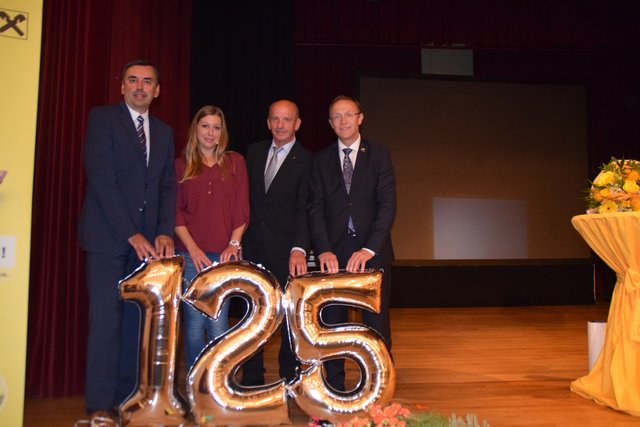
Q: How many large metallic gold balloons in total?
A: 3